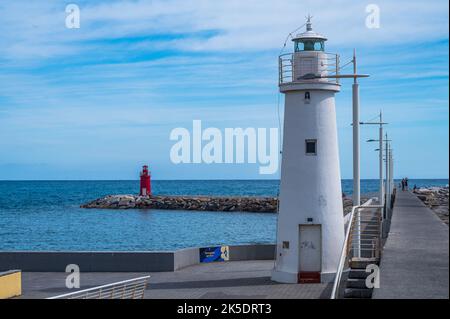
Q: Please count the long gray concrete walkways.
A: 1